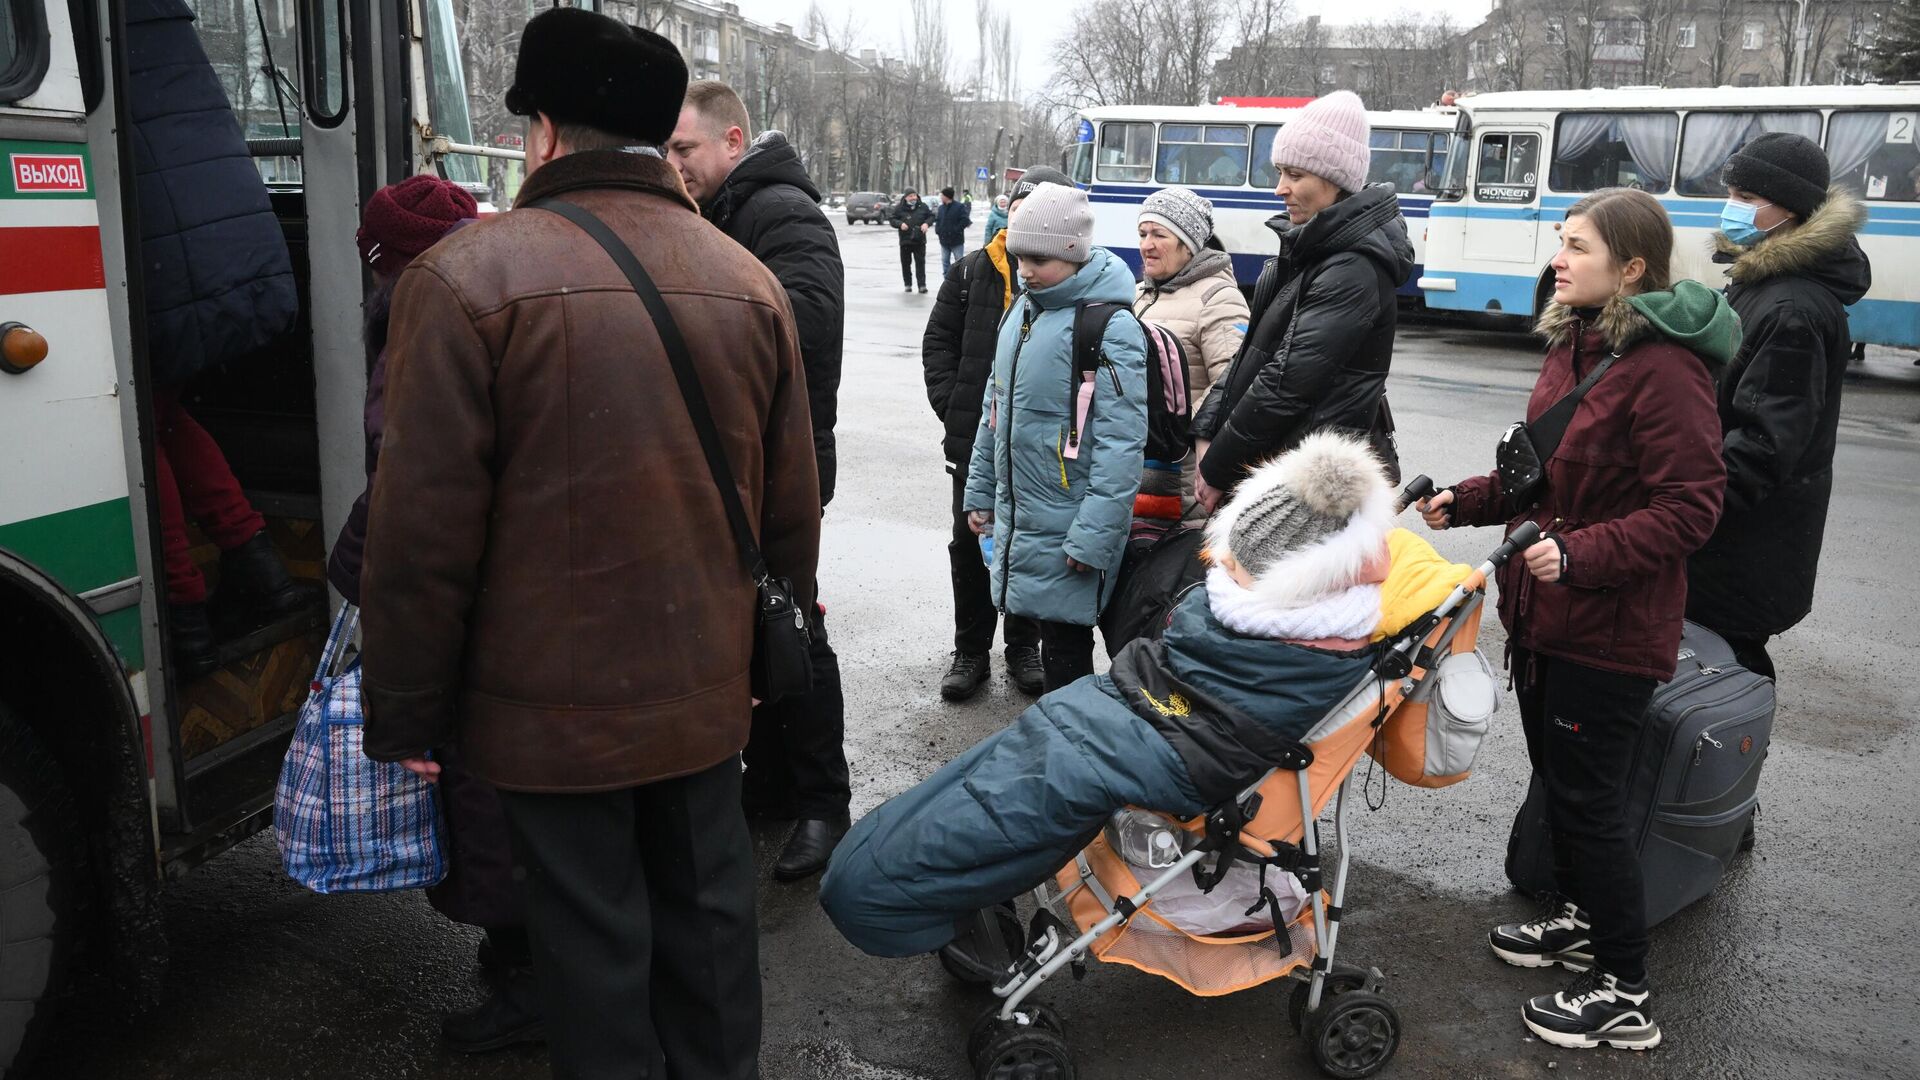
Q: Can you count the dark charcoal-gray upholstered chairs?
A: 0